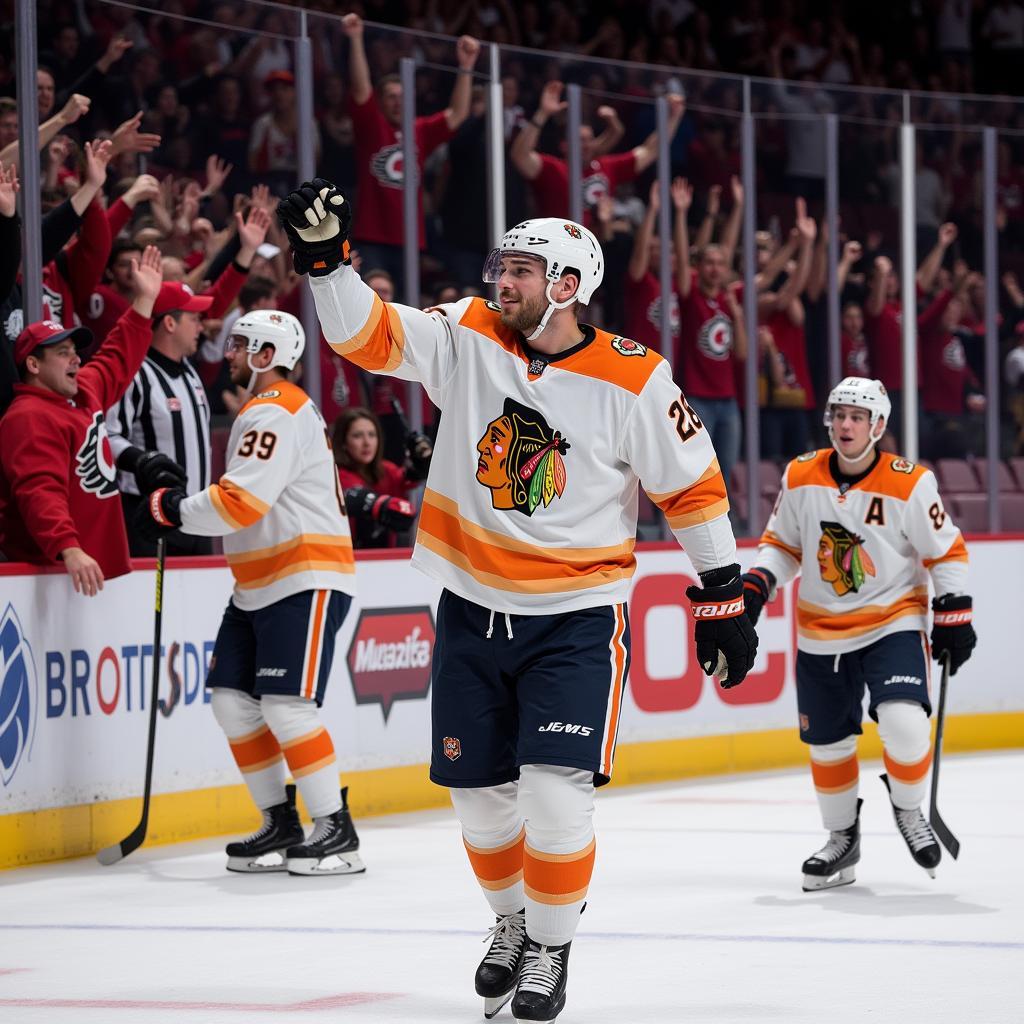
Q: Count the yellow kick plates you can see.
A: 1